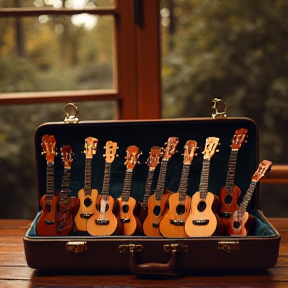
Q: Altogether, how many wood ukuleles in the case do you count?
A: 11